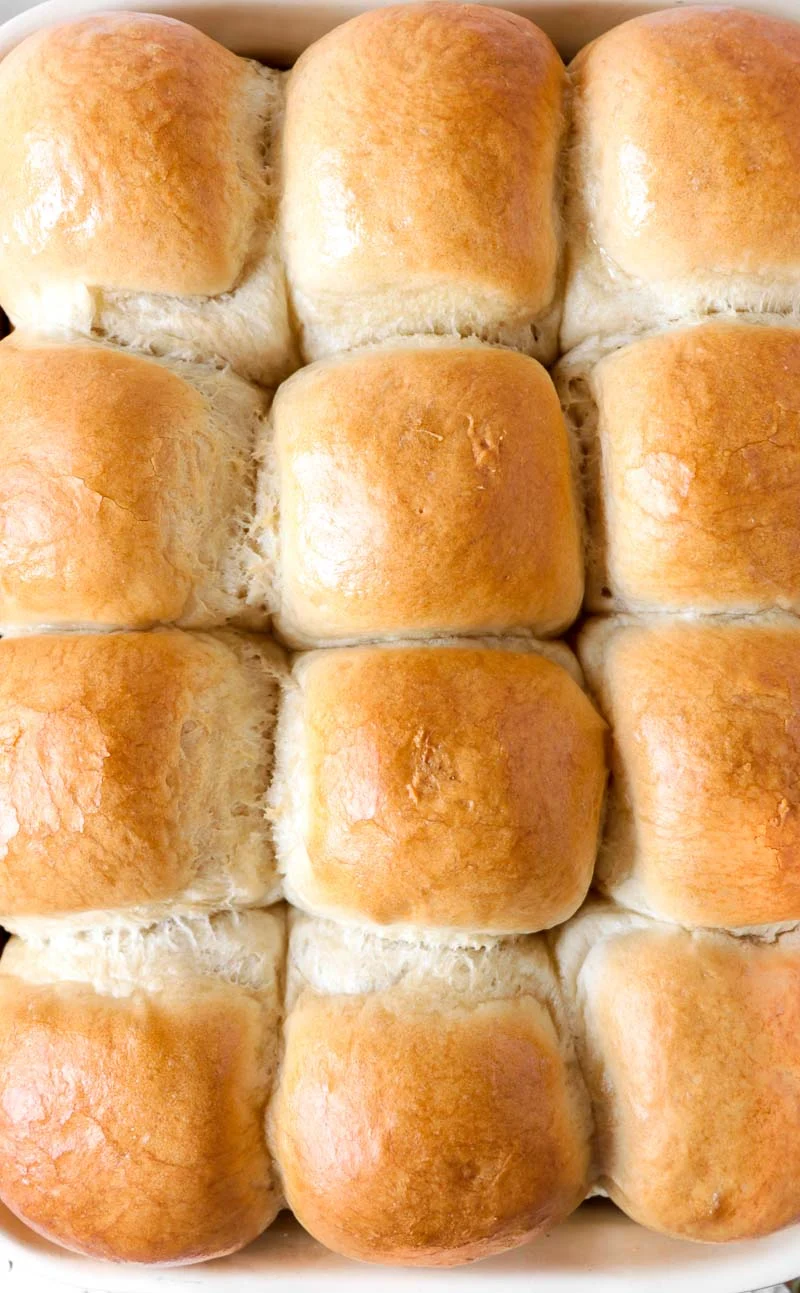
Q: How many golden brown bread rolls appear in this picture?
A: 12